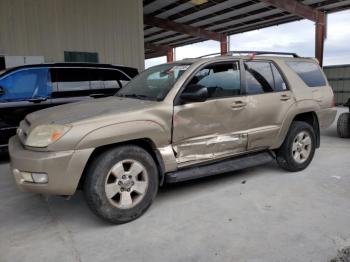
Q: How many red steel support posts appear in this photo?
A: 3